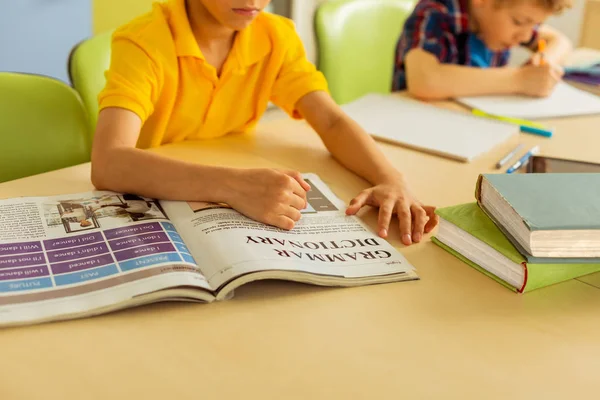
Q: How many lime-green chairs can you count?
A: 3